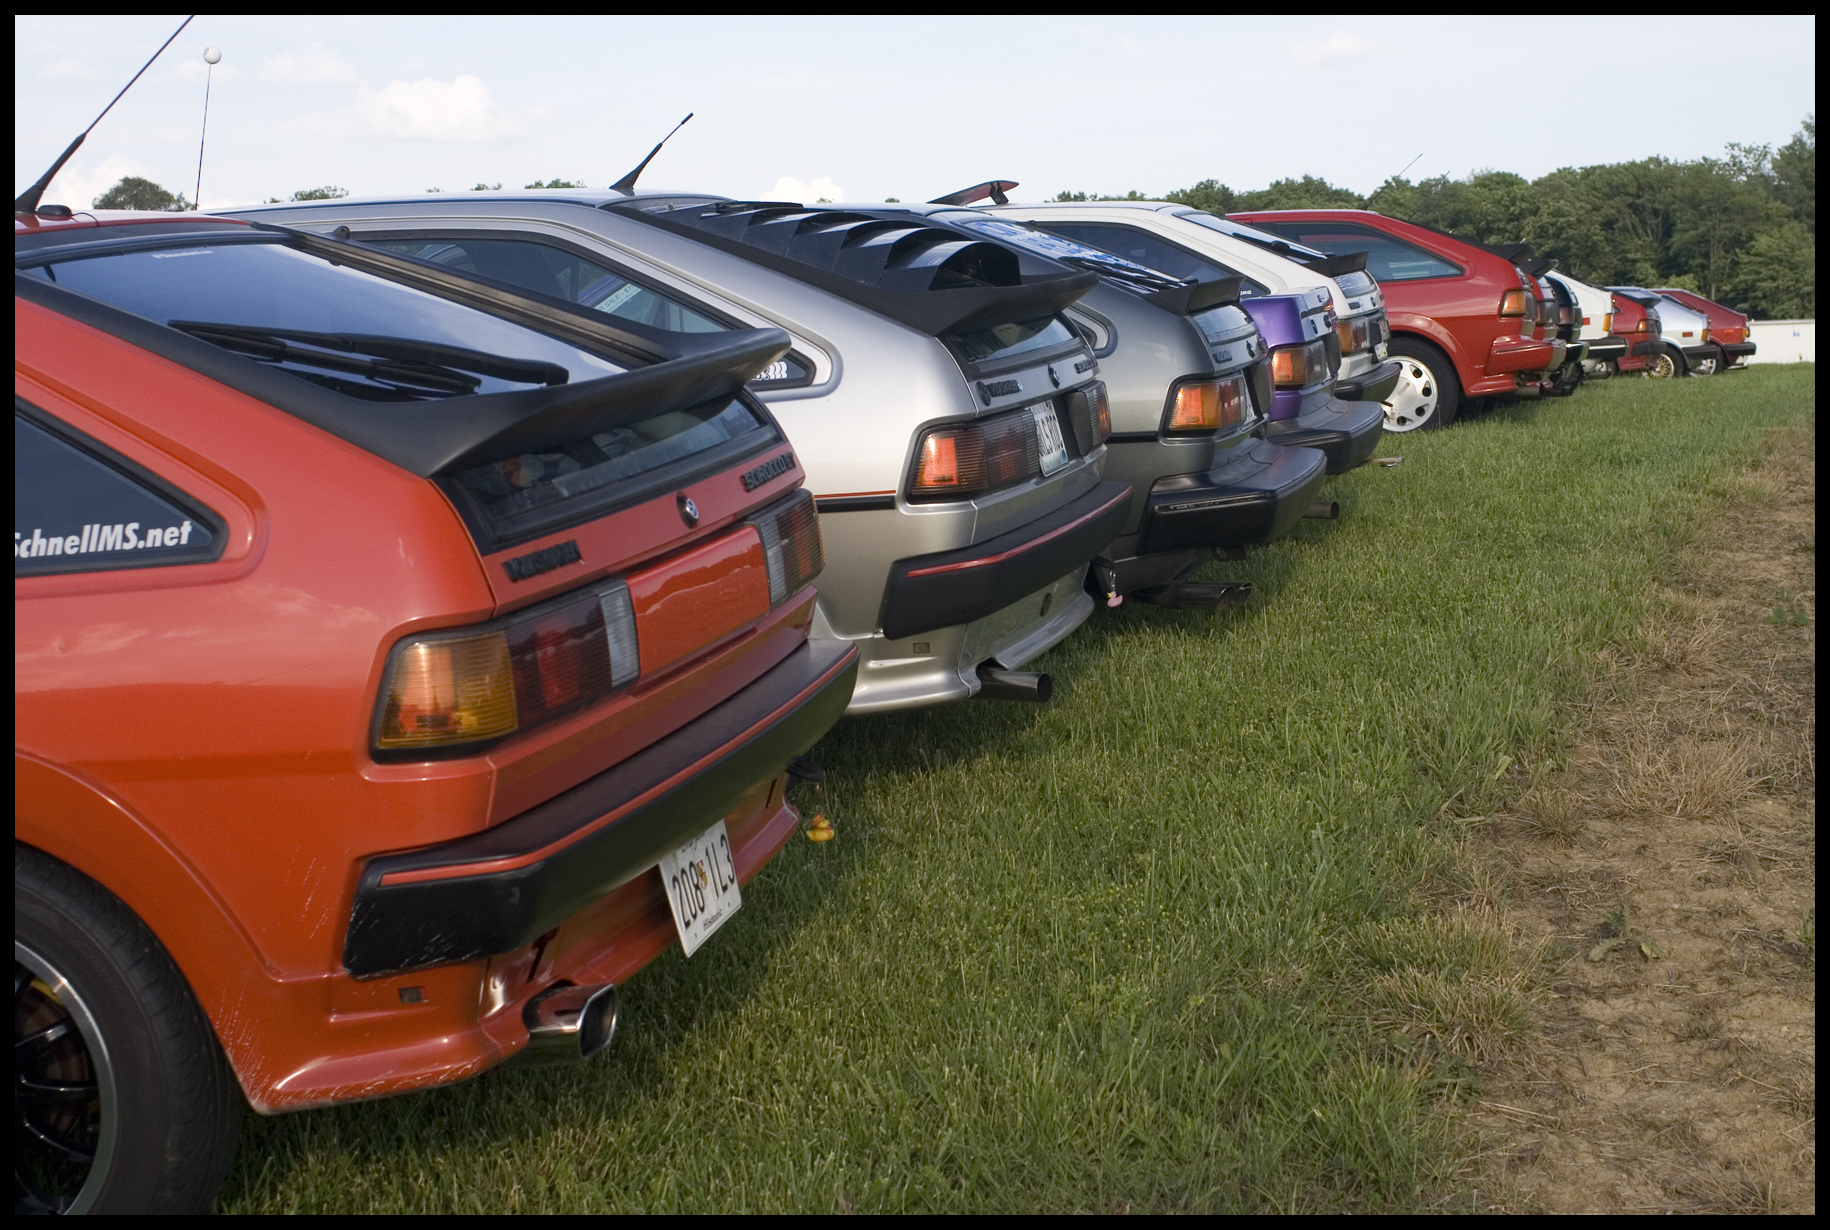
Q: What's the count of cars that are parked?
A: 12